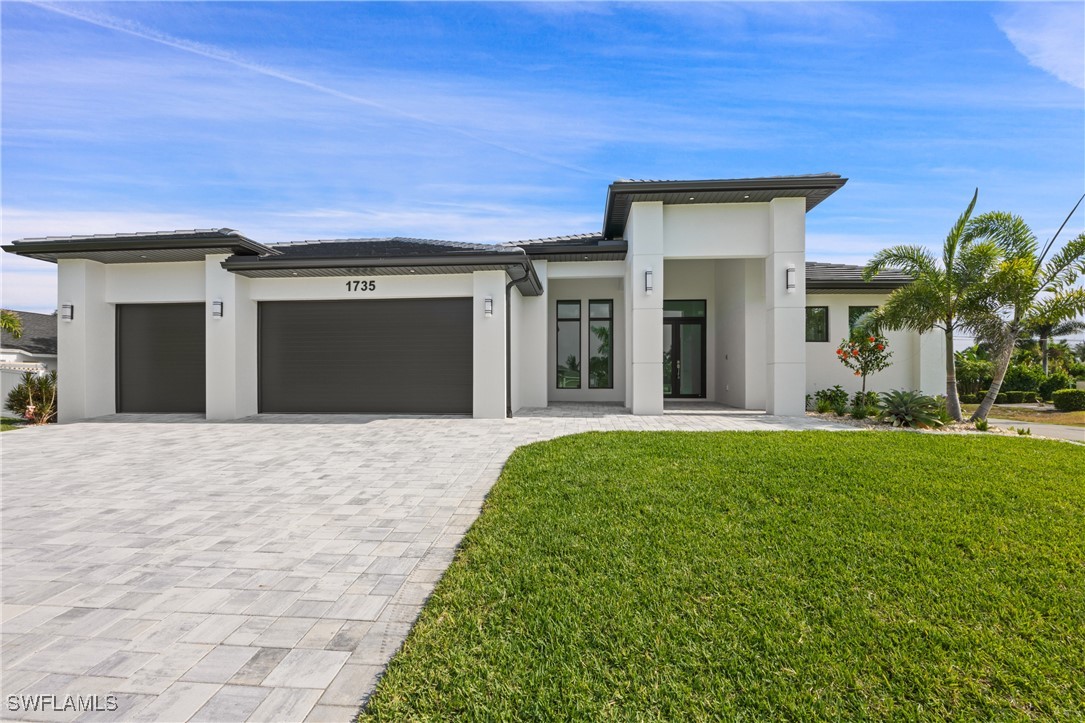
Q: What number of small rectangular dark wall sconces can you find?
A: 5